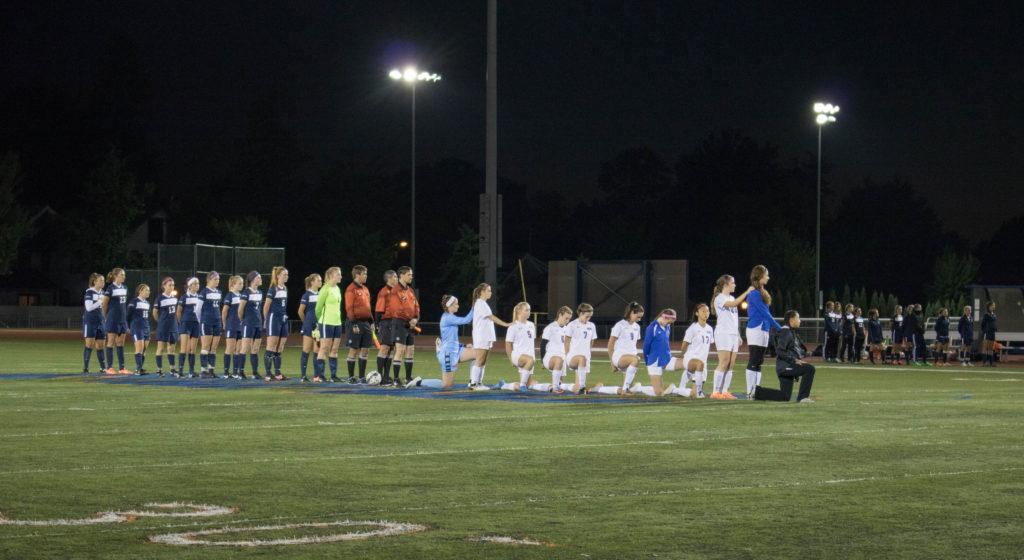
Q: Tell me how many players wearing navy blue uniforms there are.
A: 10